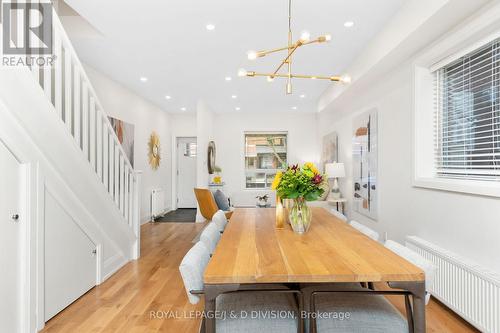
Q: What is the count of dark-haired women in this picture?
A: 0